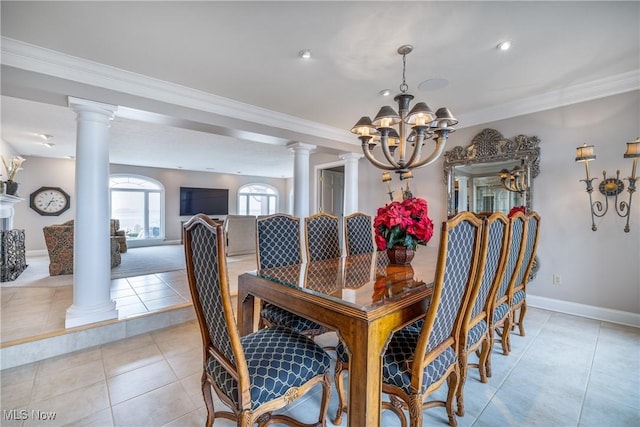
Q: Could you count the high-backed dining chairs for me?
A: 8